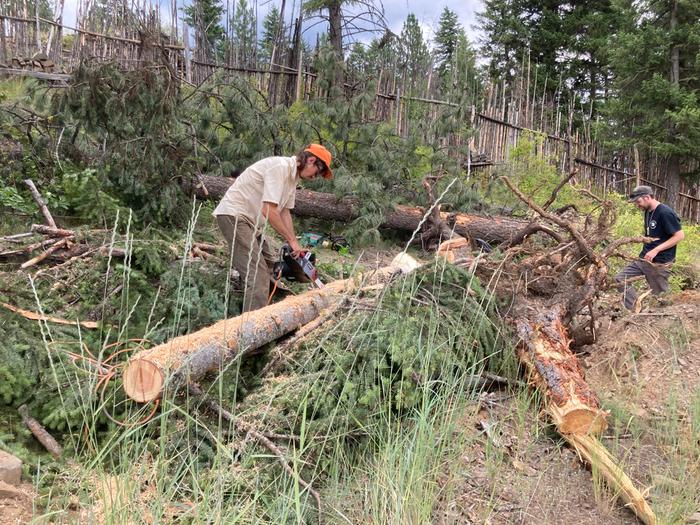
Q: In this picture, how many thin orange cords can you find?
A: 1